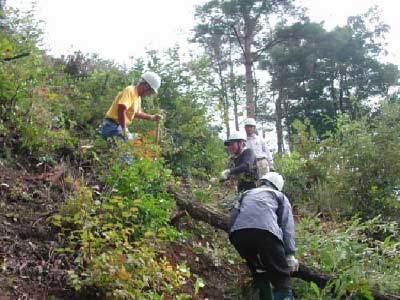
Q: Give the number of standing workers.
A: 4